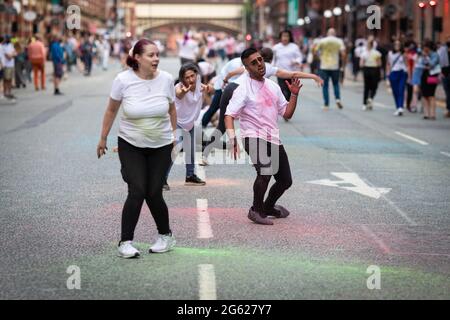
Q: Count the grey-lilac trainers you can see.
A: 2